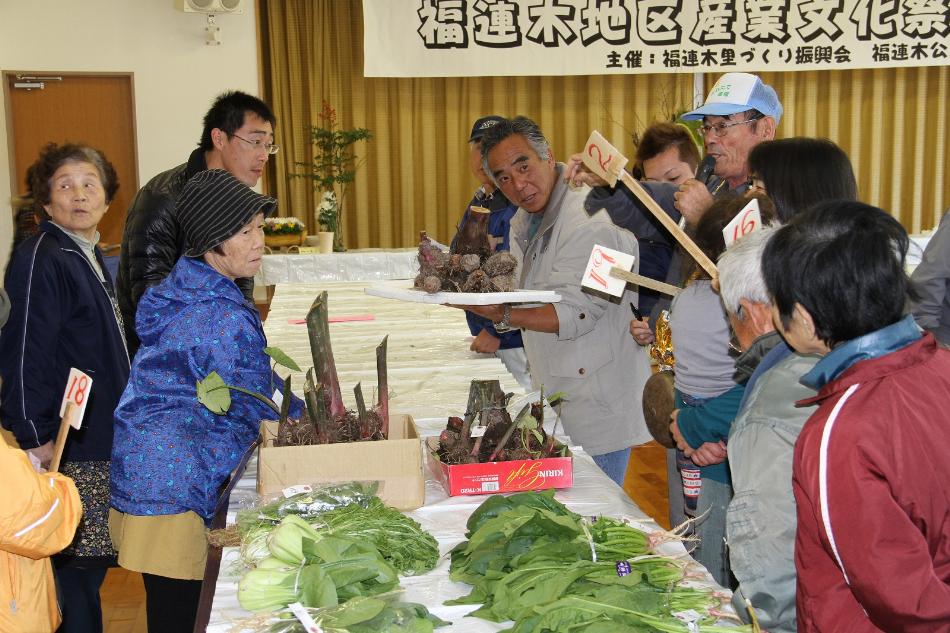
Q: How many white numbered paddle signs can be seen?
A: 4